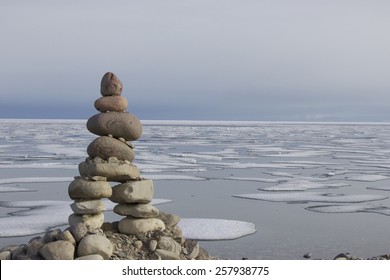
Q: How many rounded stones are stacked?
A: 11